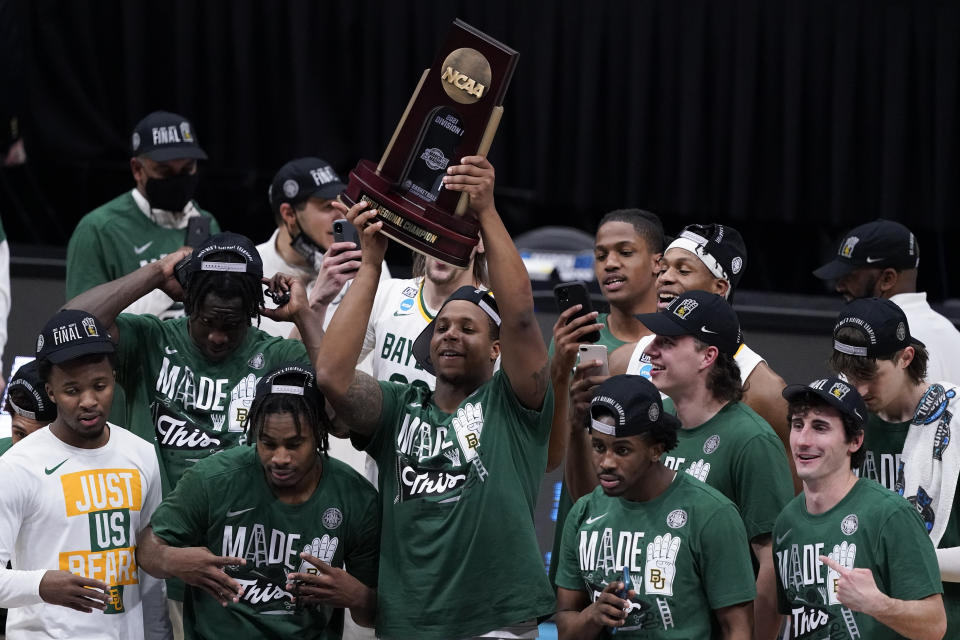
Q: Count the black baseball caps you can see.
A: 13